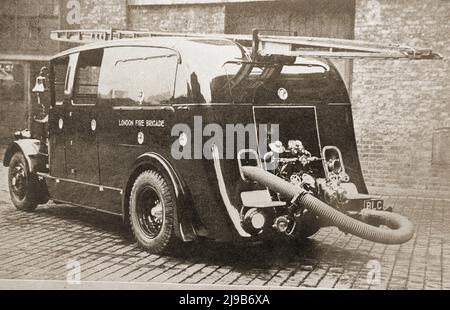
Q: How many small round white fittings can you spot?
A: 5